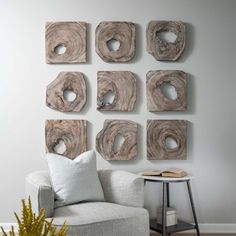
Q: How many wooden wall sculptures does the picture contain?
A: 9